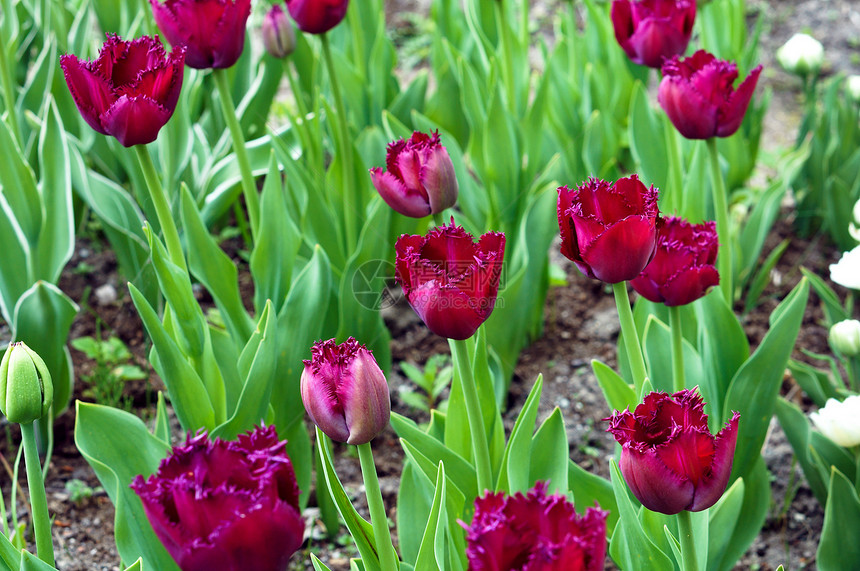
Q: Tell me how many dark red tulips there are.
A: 13